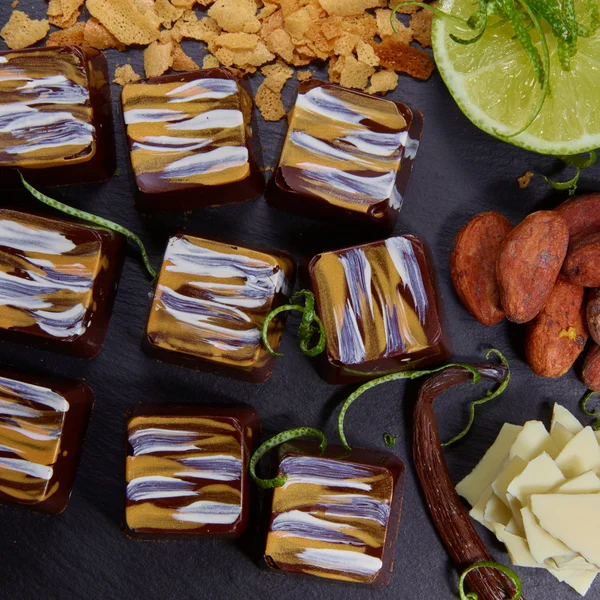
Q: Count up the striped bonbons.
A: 9